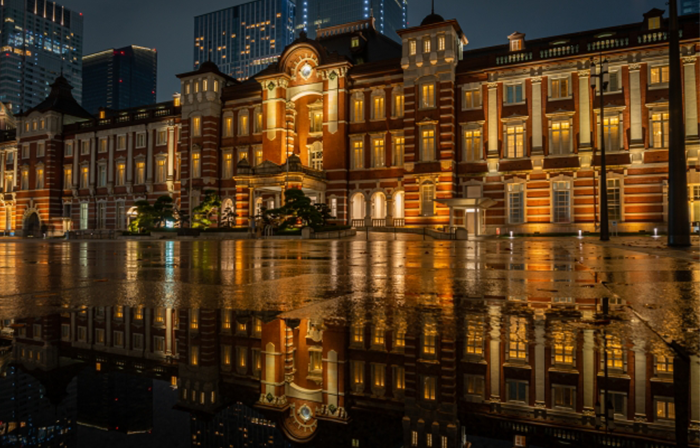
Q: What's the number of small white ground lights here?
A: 3